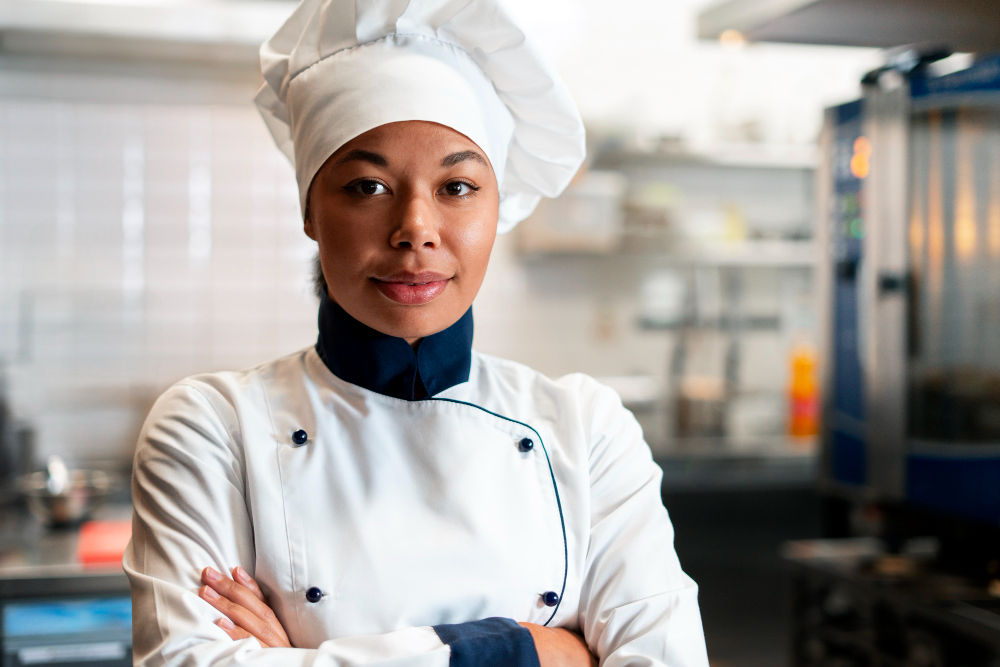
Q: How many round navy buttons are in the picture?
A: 4